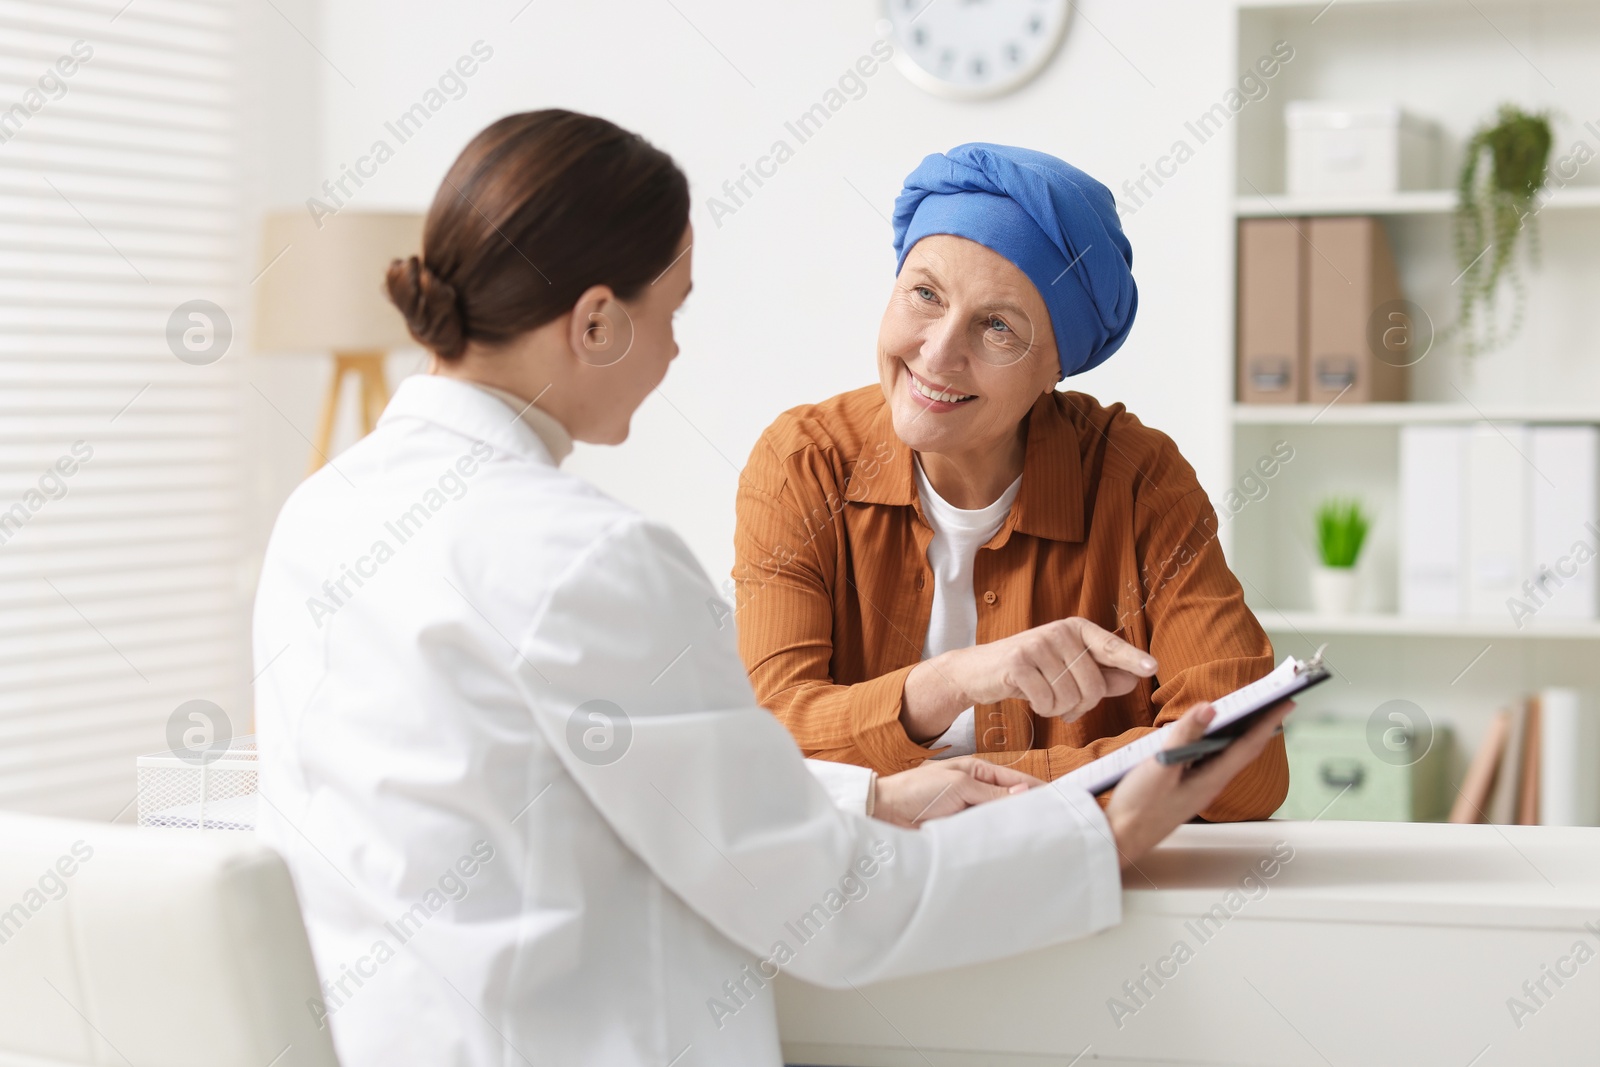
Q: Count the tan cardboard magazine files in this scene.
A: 2